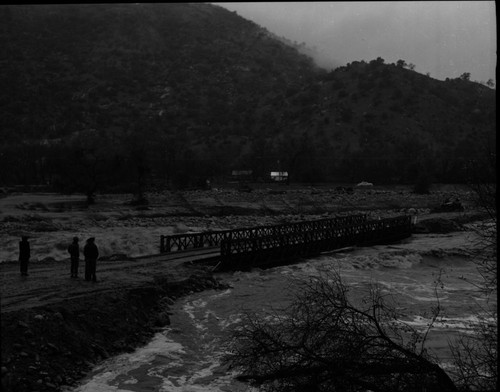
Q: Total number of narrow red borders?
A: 0